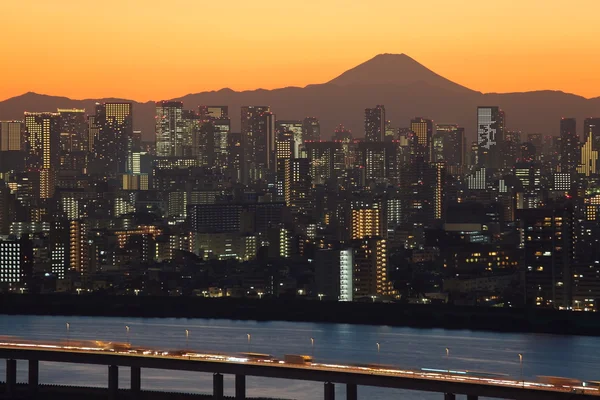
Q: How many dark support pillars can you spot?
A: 10